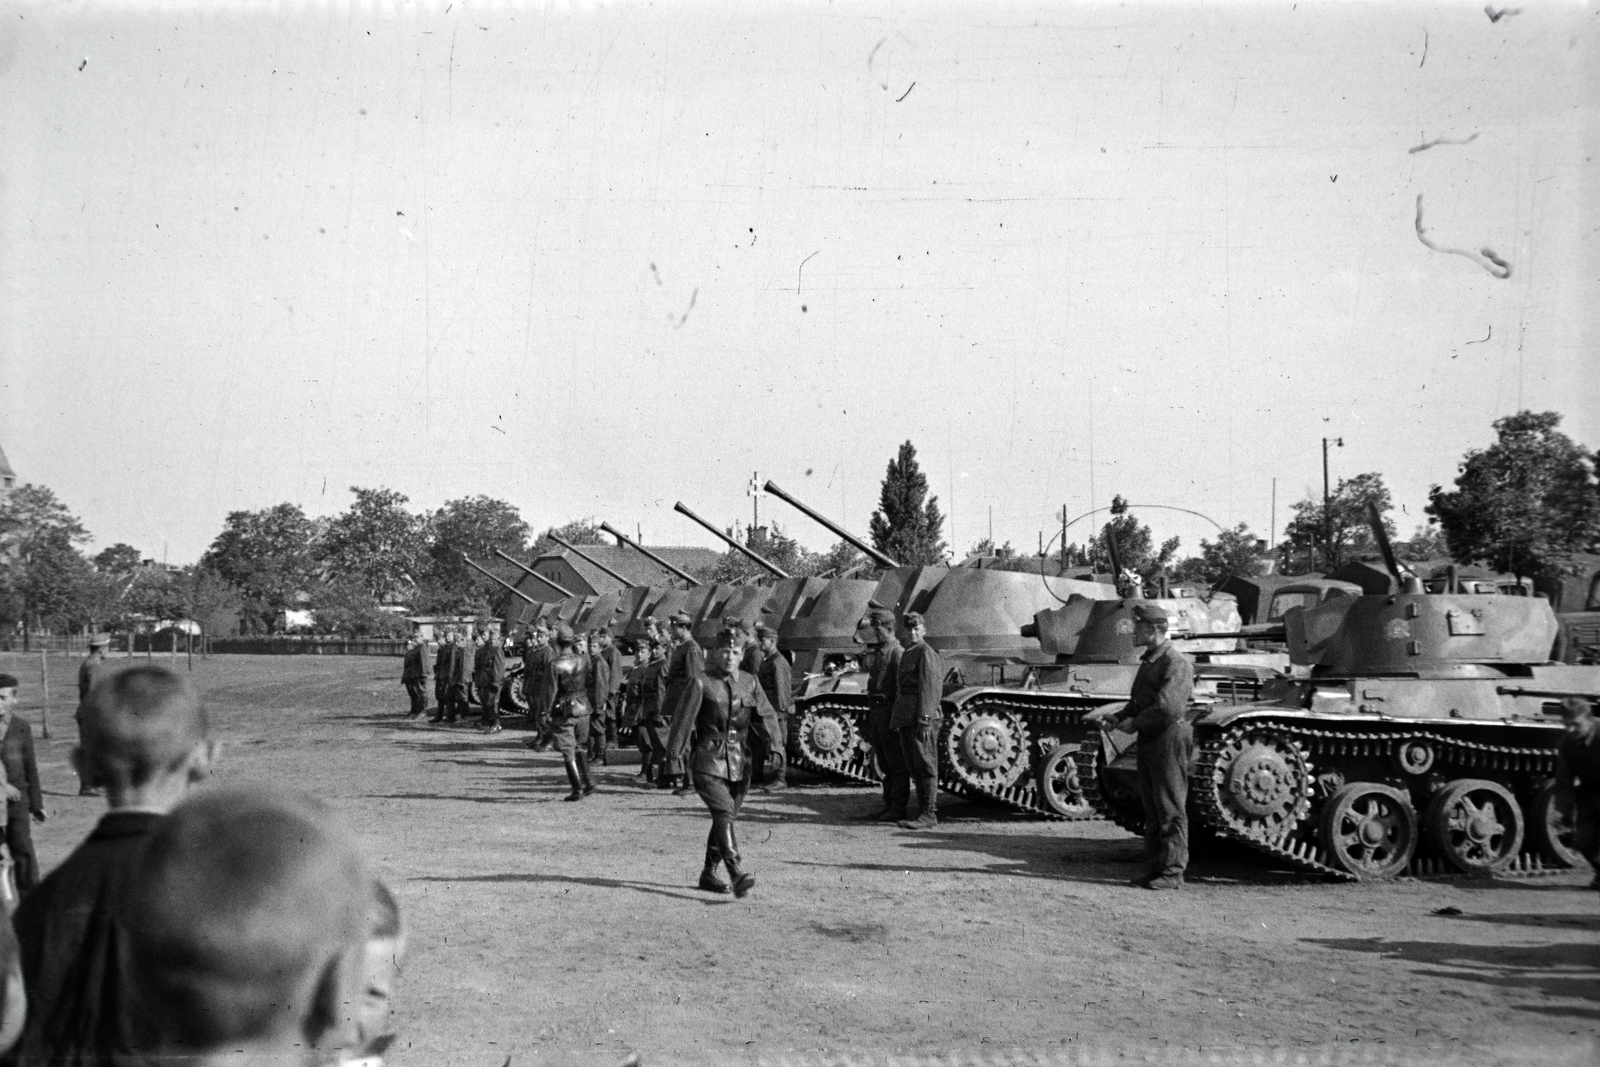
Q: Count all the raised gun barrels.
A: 6